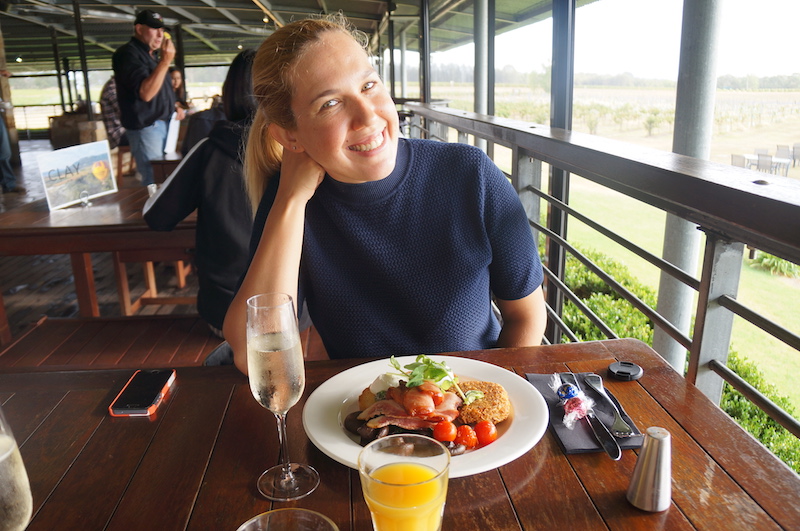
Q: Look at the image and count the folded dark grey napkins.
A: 1